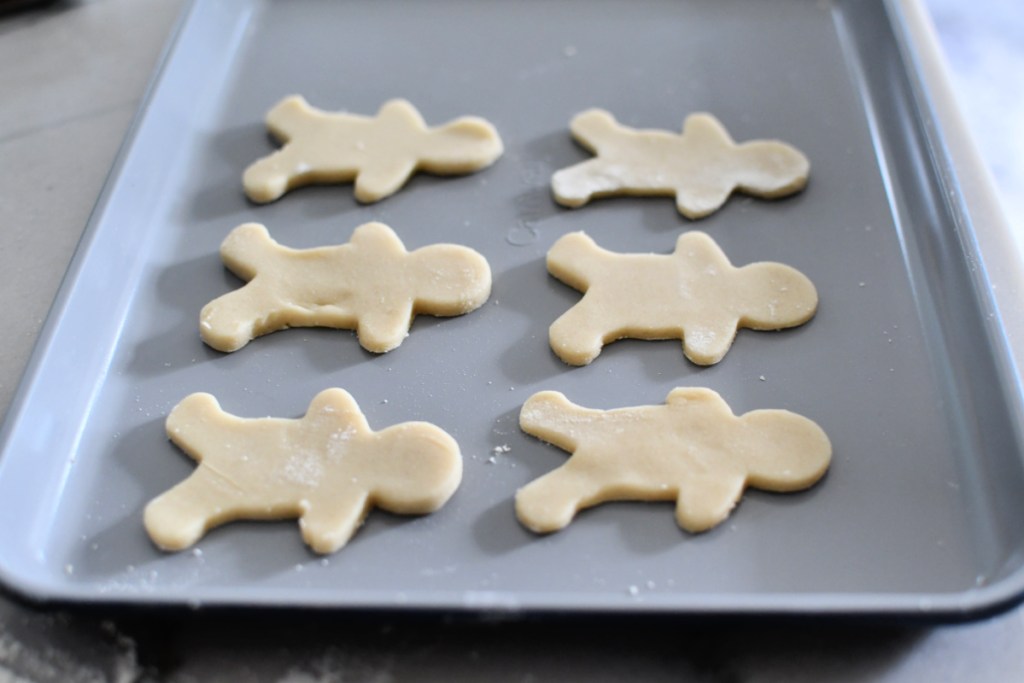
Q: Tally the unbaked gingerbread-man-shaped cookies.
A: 6